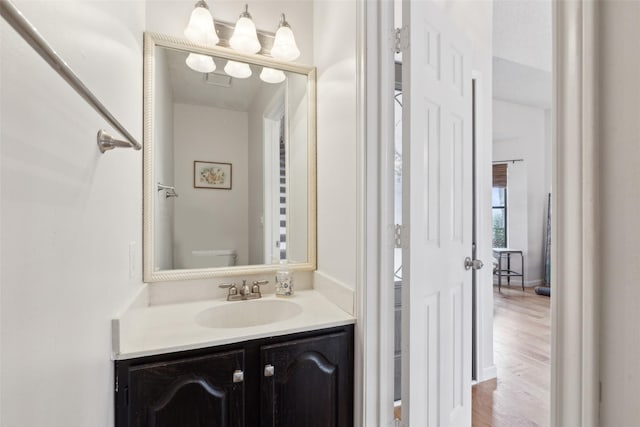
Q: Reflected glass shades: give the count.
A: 3